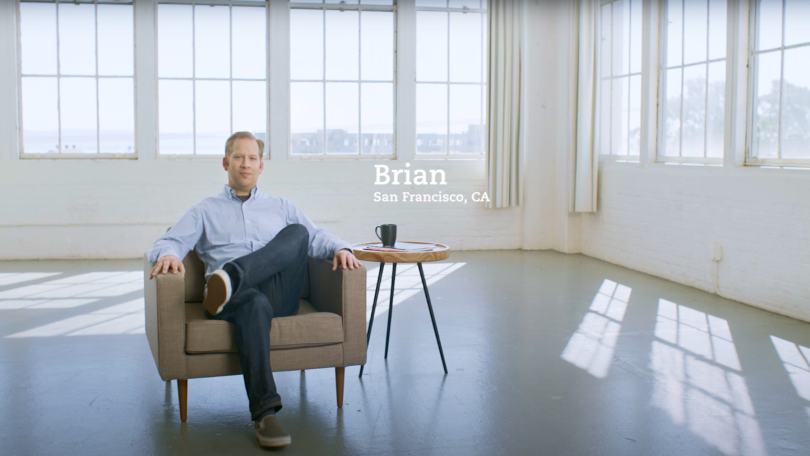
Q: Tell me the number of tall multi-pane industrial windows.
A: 7